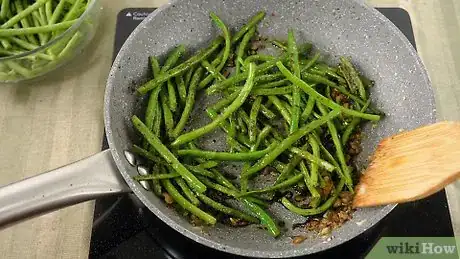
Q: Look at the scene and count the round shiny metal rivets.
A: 3